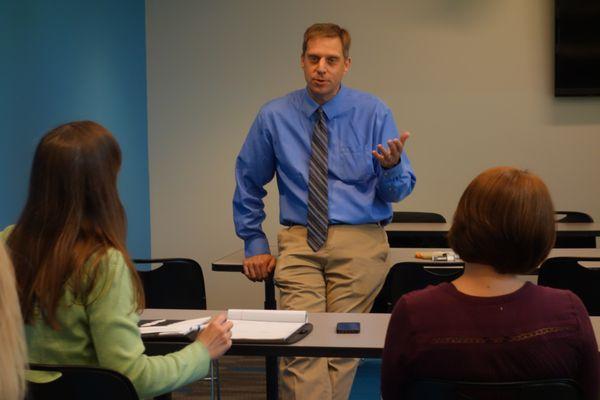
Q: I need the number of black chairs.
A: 7